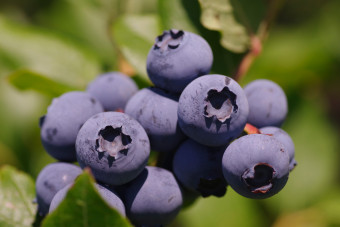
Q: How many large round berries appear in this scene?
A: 13